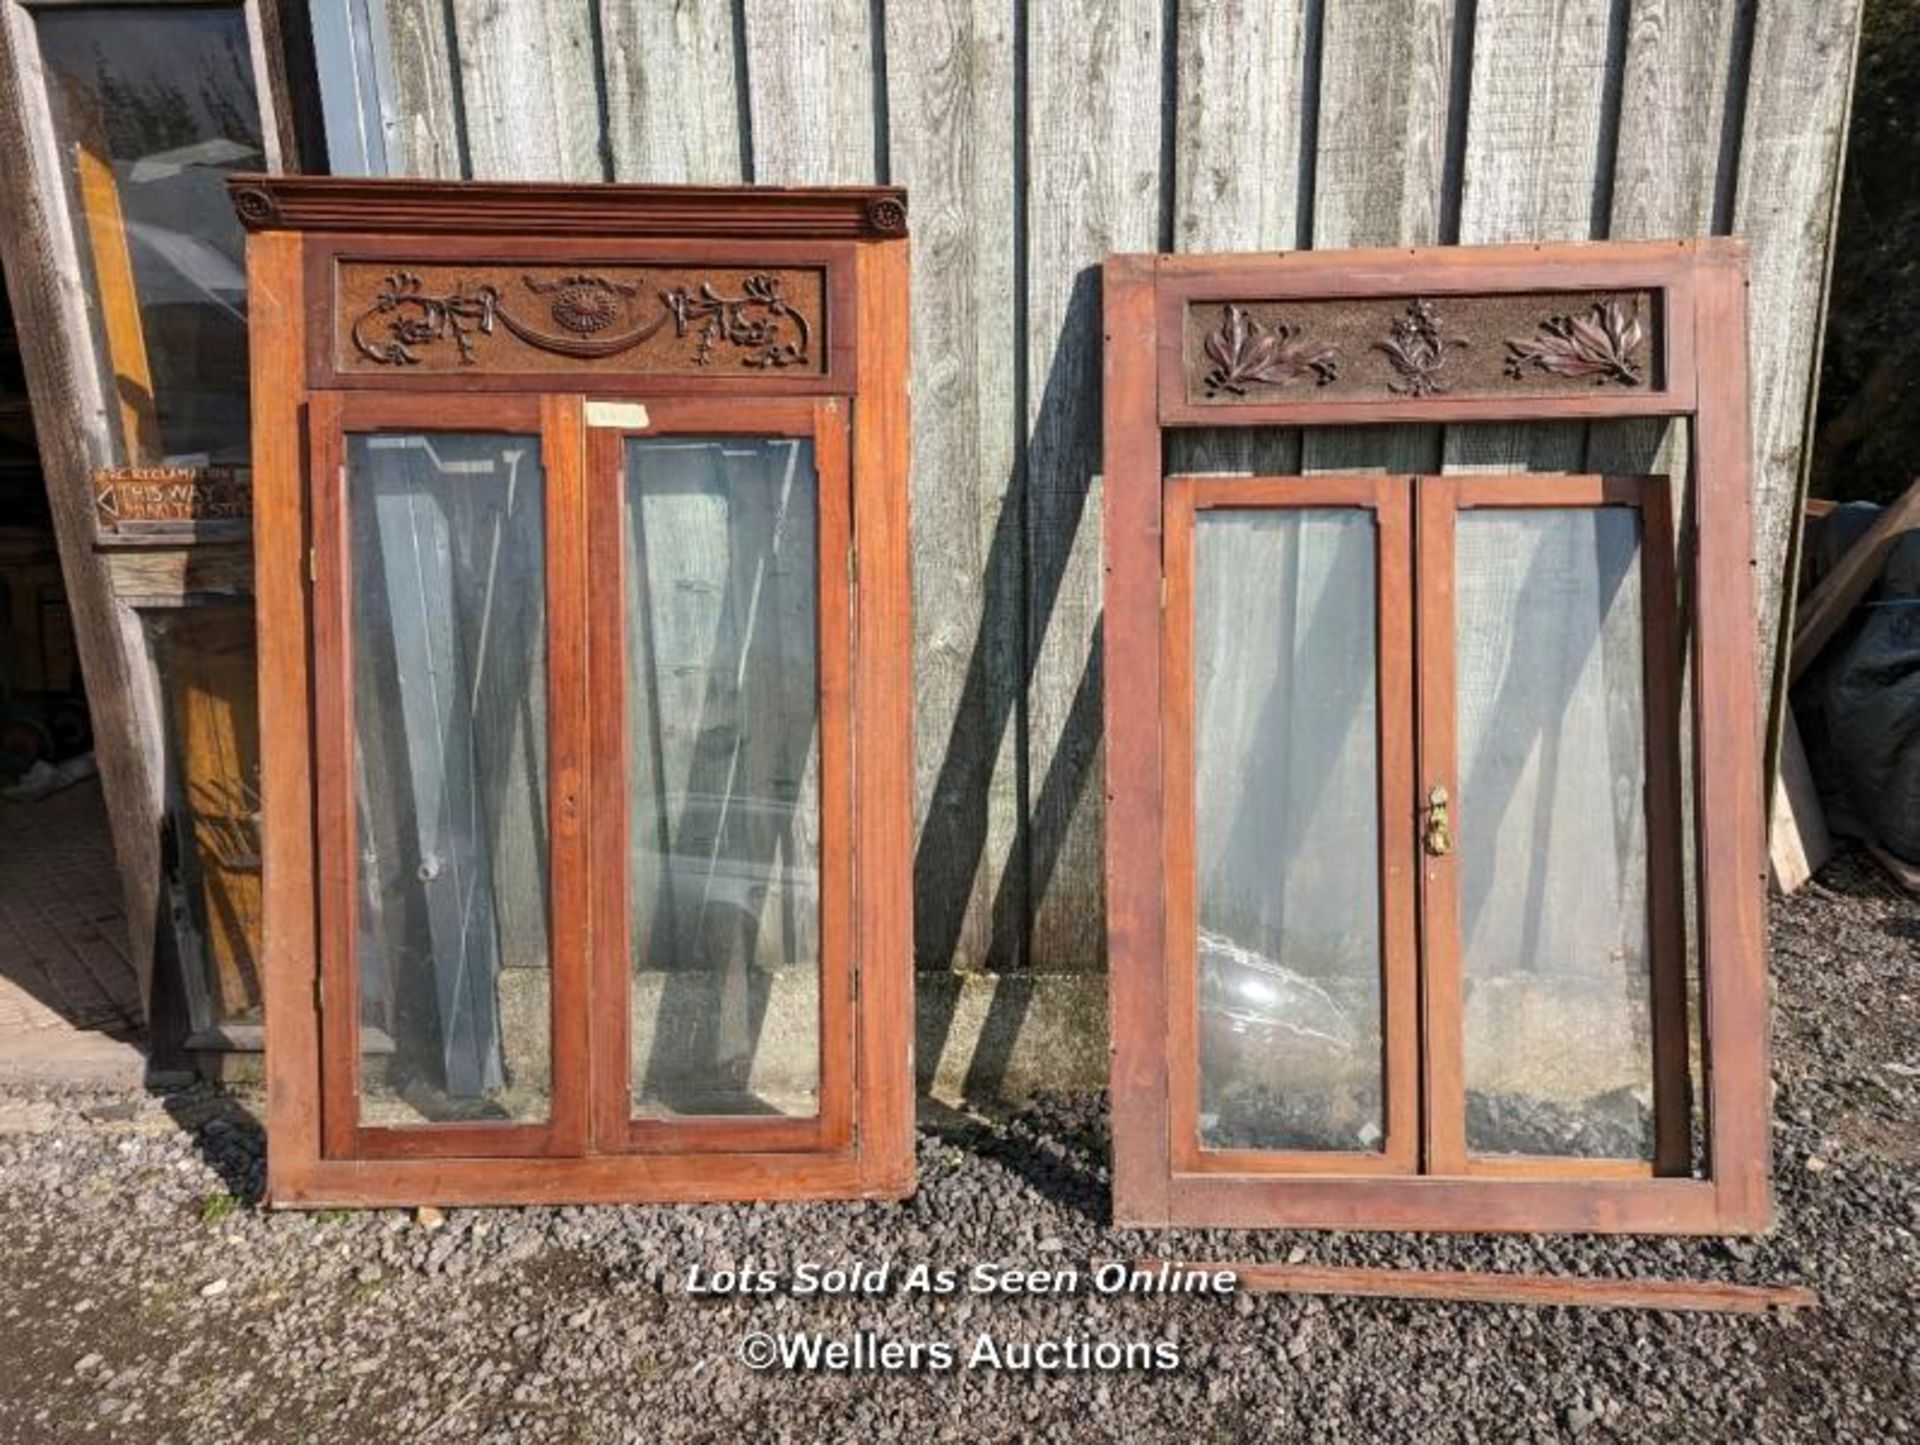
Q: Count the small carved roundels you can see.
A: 2